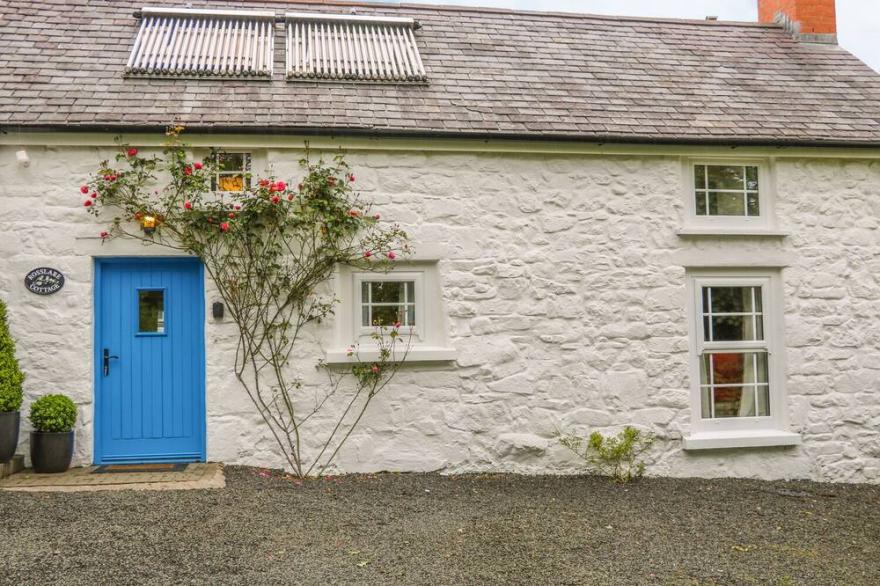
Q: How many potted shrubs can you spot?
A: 2